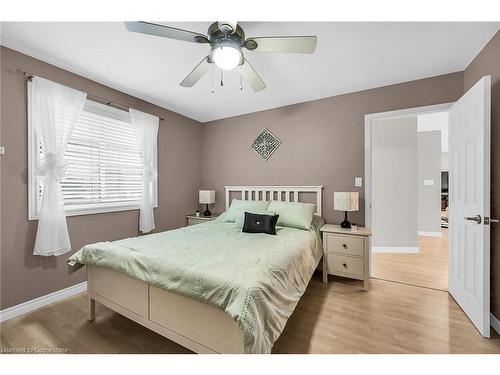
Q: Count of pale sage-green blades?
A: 5